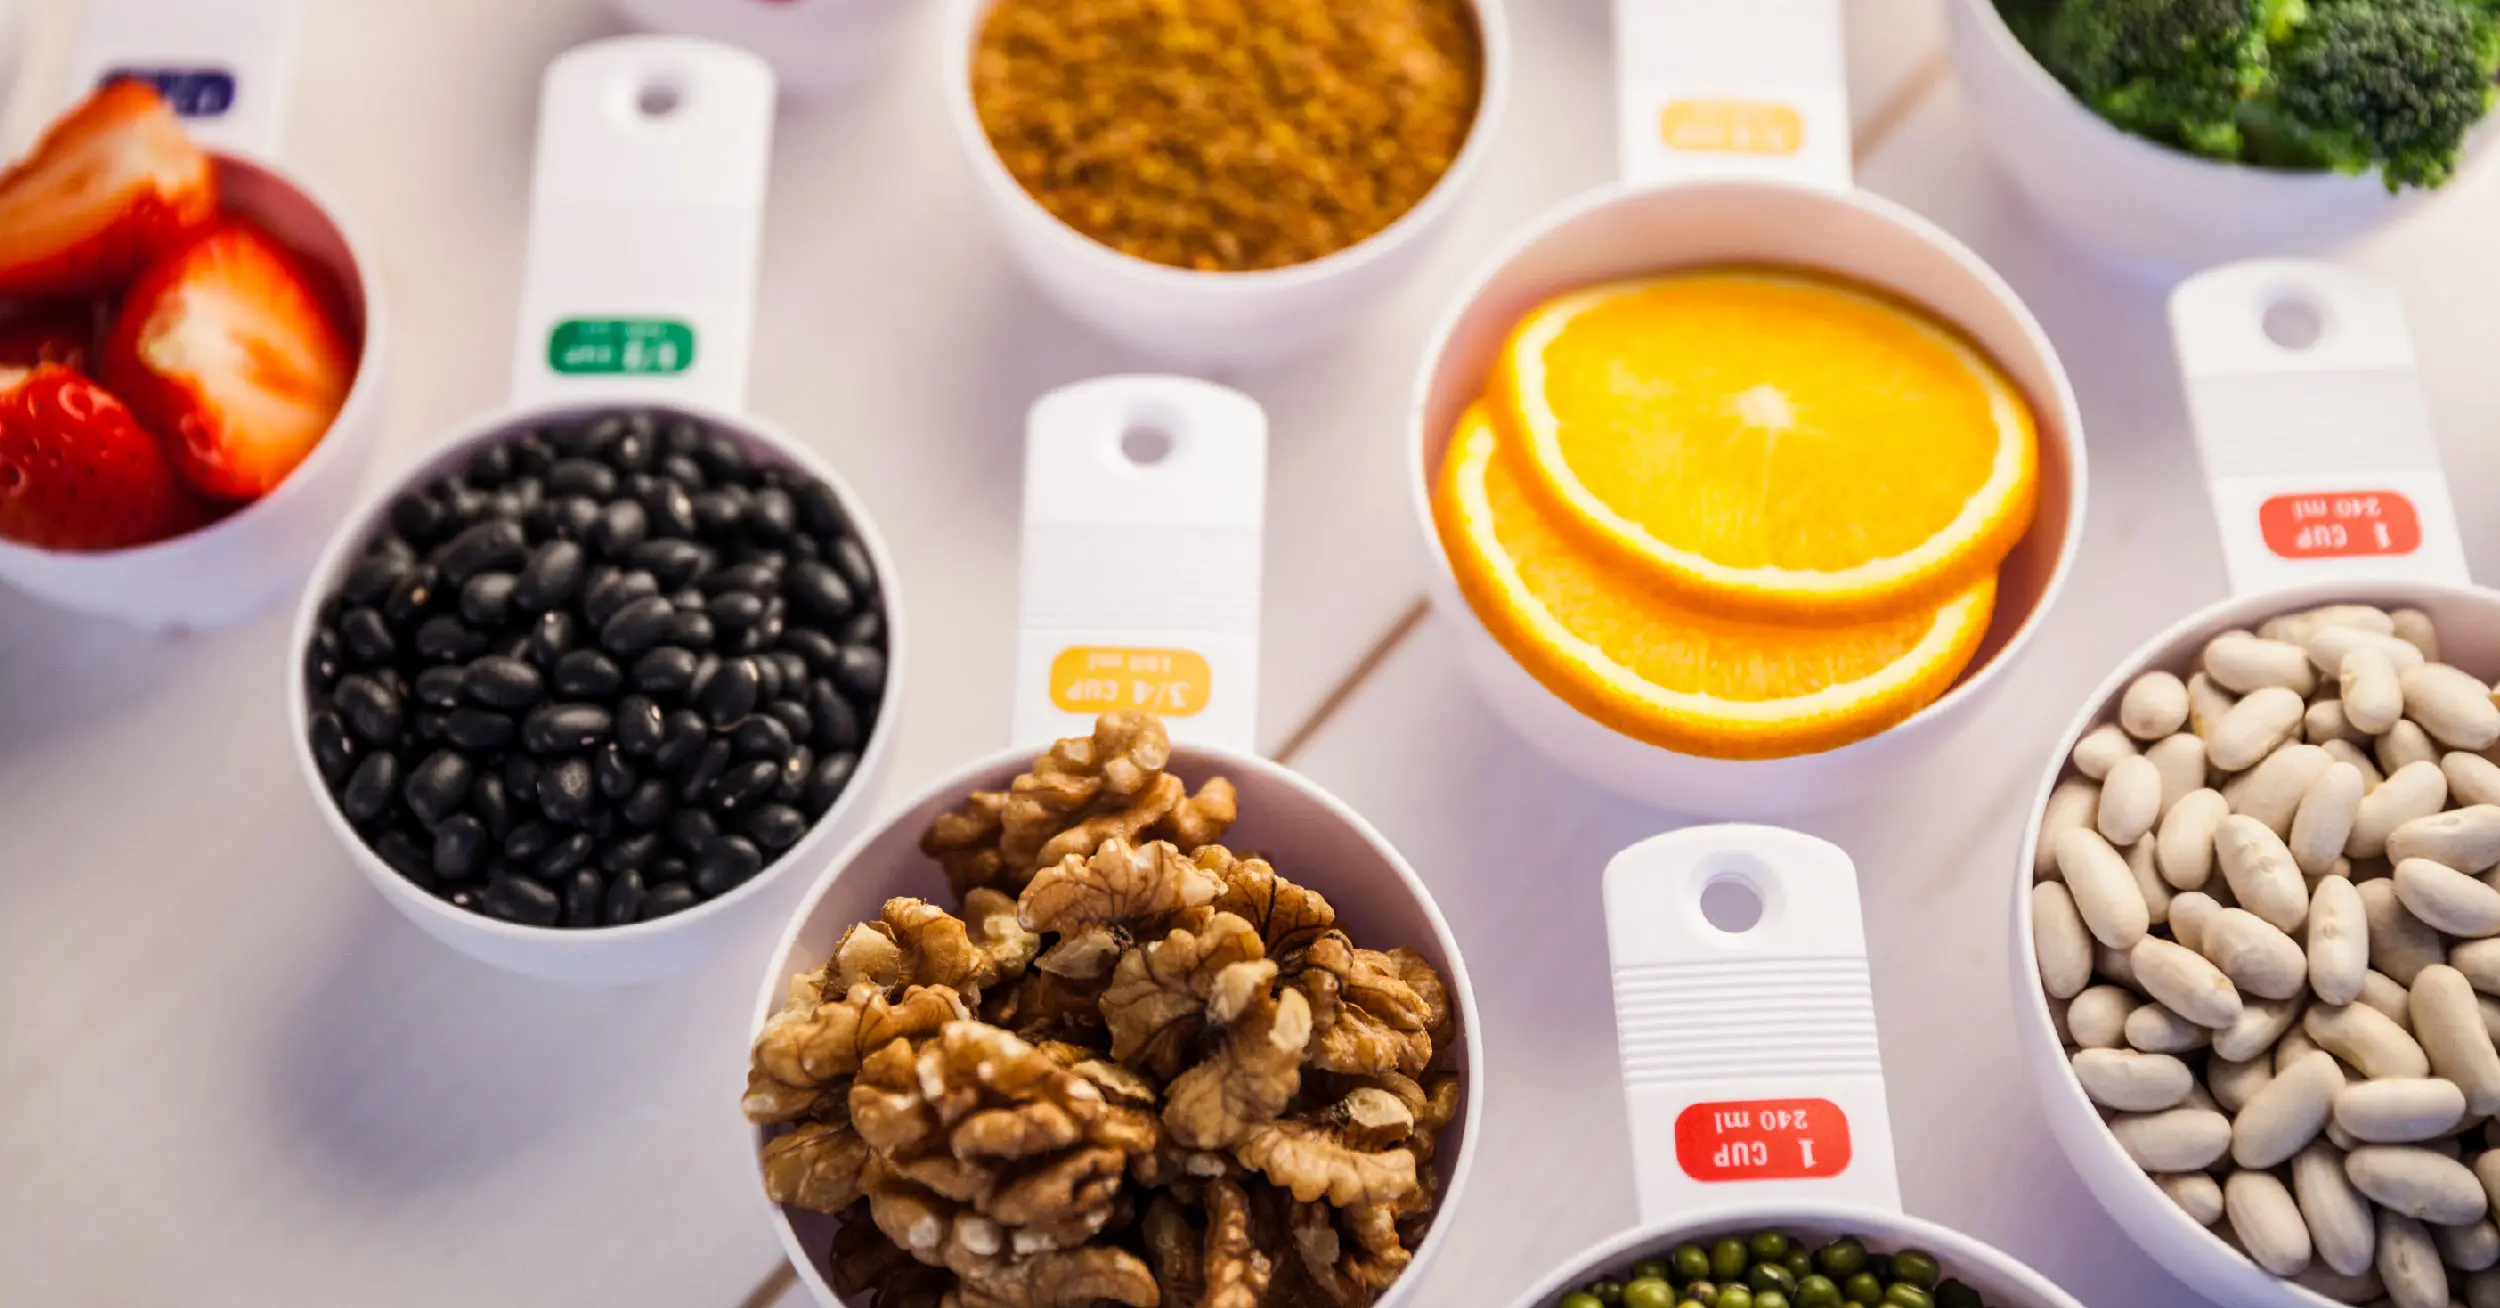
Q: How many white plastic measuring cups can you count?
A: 9